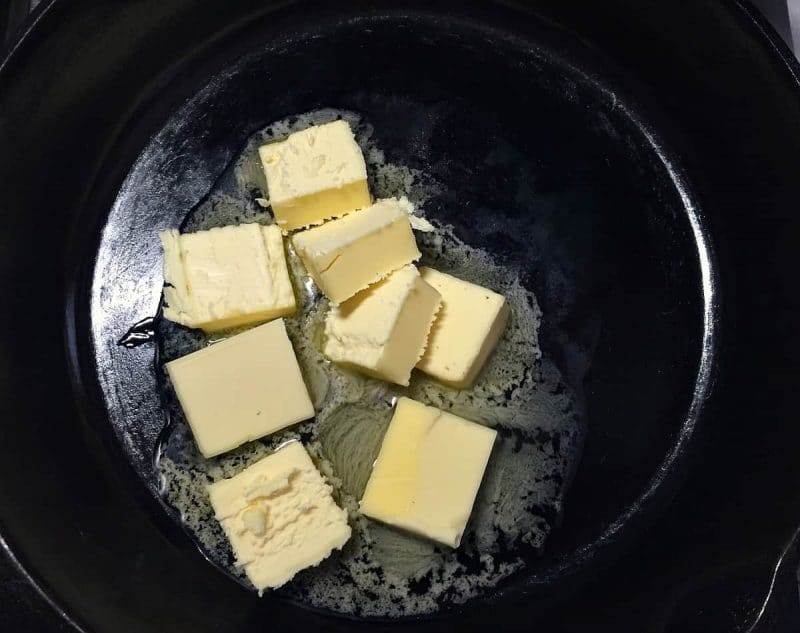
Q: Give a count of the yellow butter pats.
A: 8